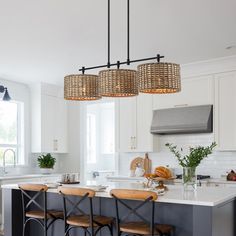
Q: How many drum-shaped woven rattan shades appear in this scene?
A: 3